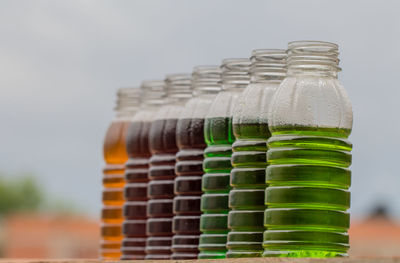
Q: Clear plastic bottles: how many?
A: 7